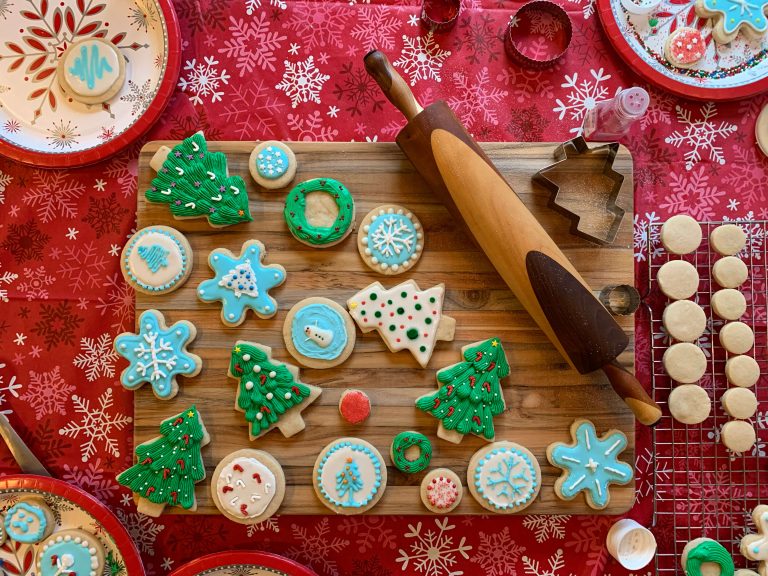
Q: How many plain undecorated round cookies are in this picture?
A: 12